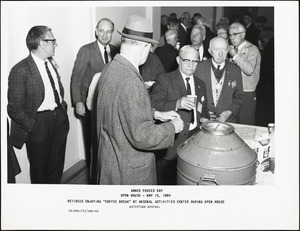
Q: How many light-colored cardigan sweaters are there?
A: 1